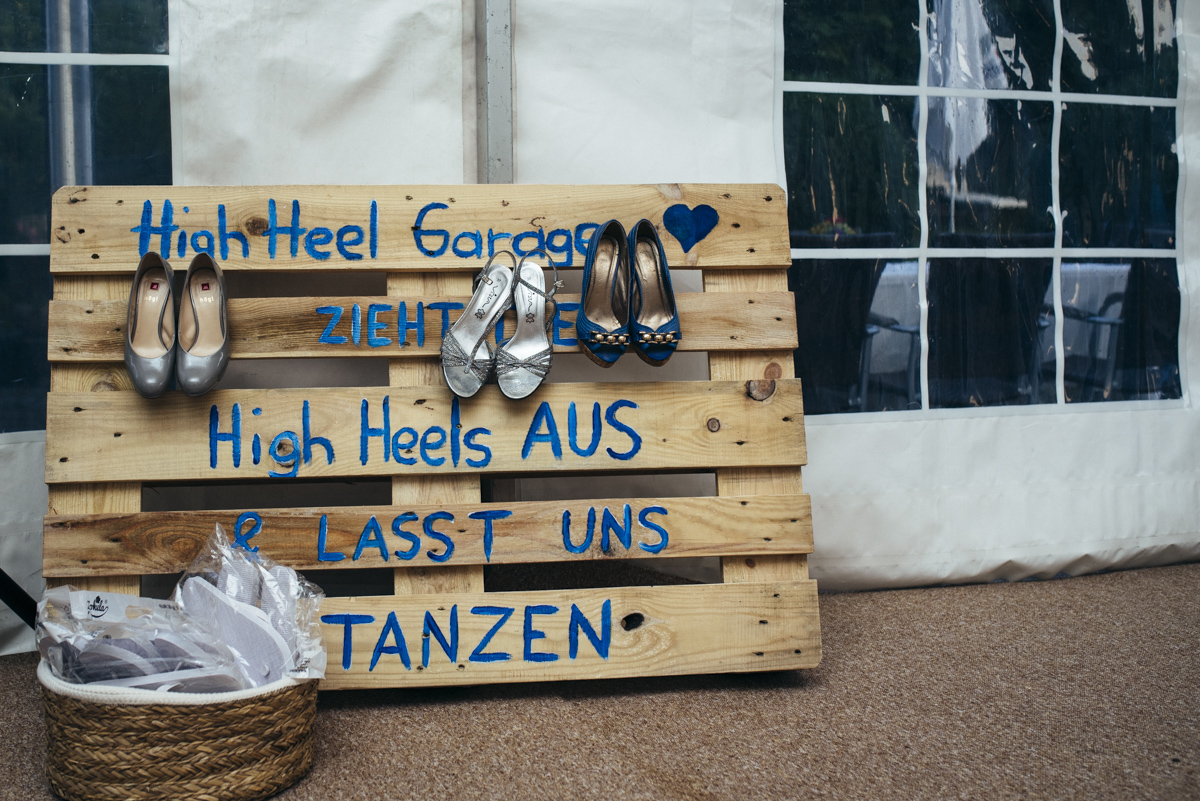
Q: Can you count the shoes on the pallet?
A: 6